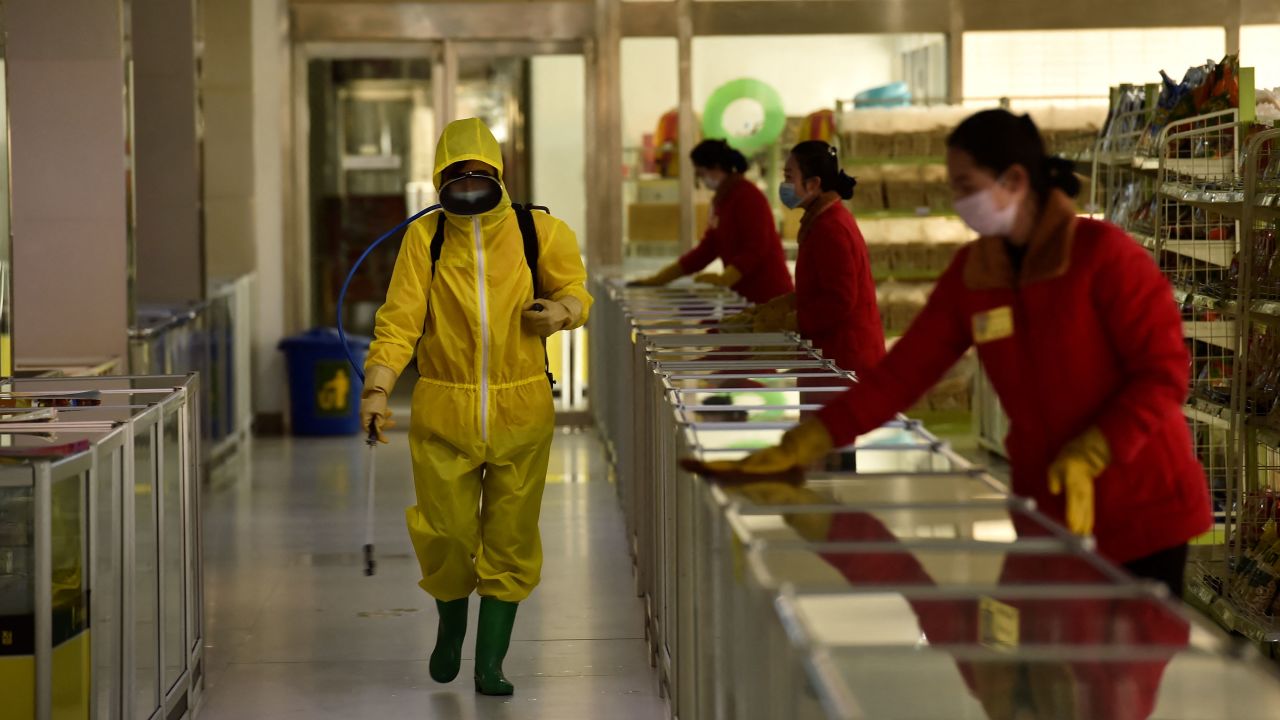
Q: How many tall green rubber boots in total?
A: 2